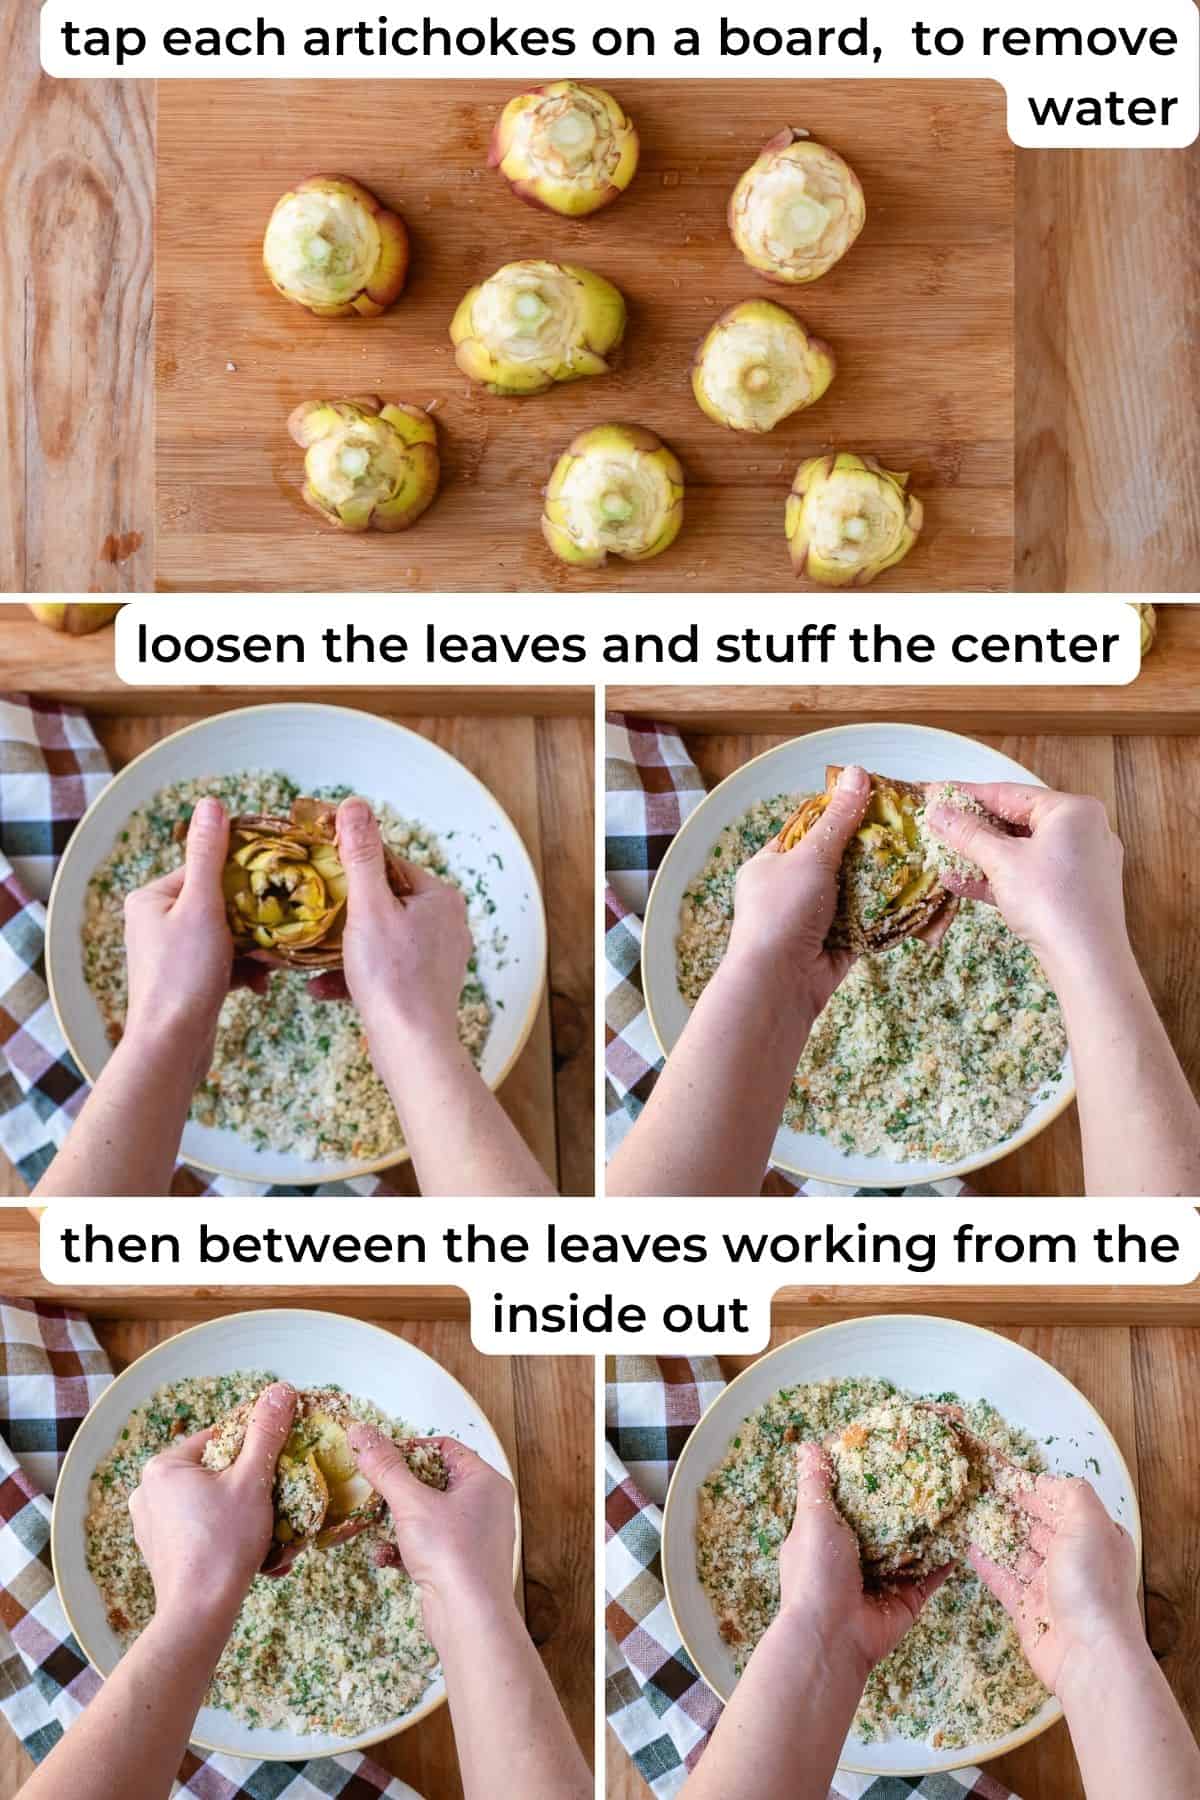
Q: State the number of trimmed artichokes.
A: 8